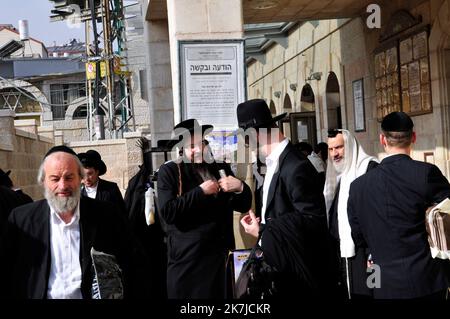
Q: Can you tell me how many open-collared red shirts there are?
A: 0